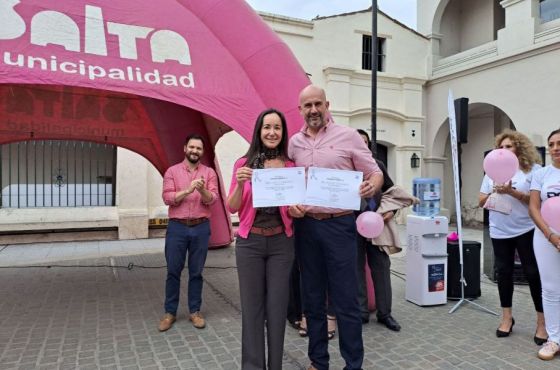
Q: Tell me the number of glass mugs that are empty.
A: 0